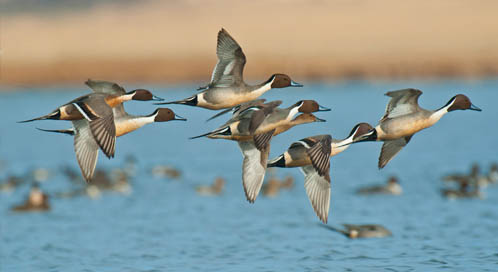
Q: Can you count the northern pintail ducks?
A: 7